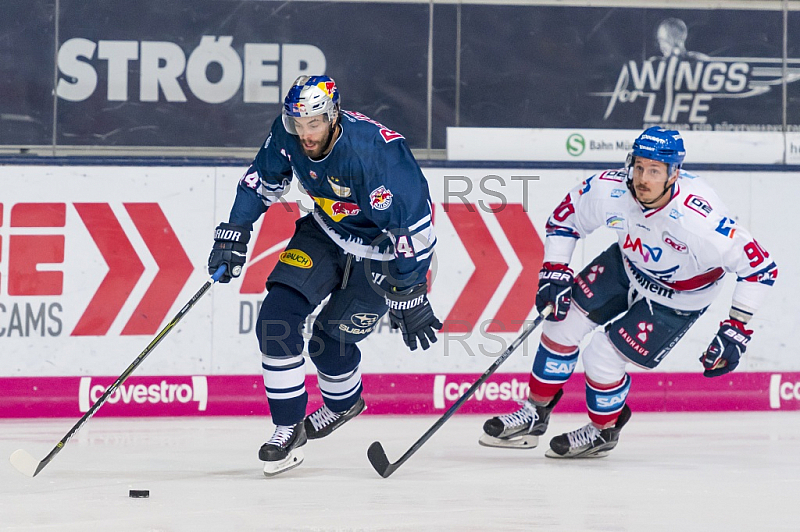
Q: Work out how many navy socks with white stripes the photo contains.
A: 2